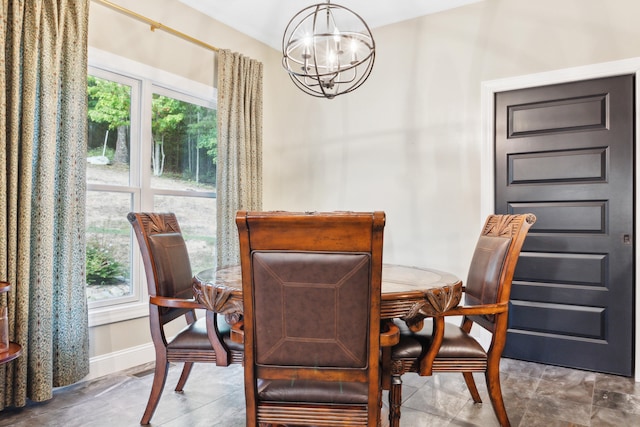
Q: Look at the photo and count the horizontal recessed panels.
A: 5